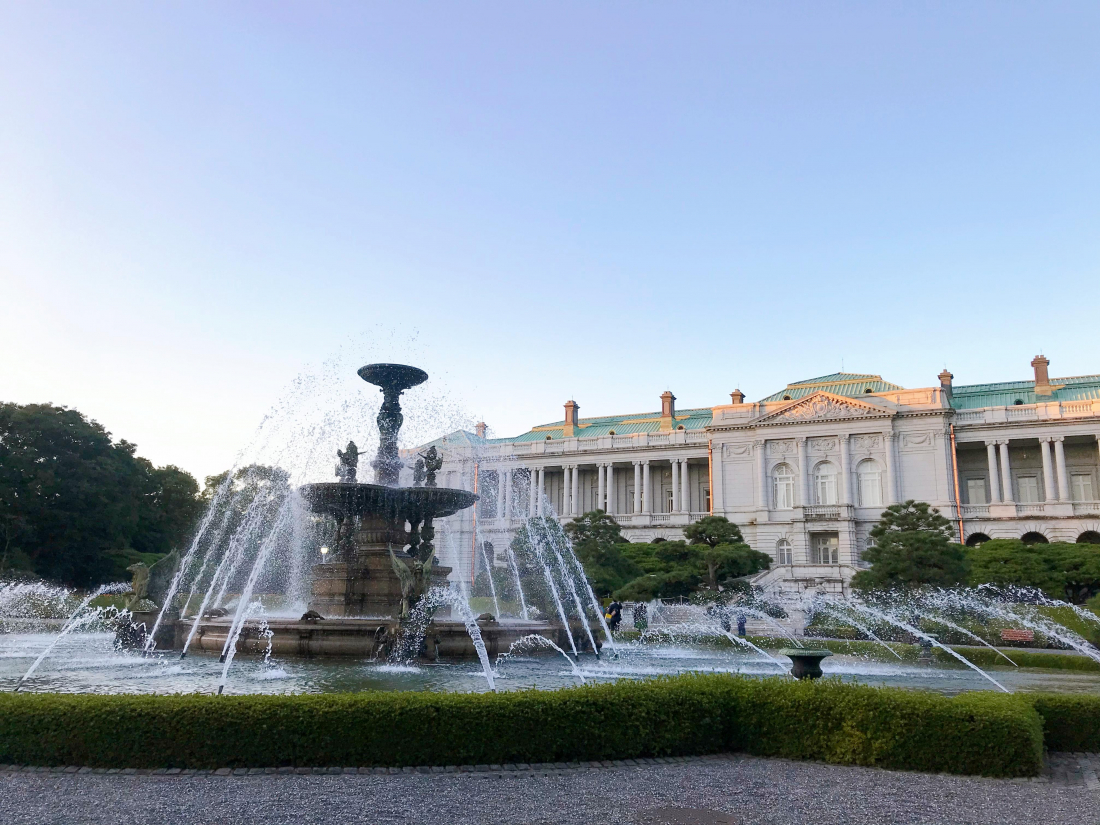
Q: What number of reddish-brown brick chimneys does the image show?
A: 6